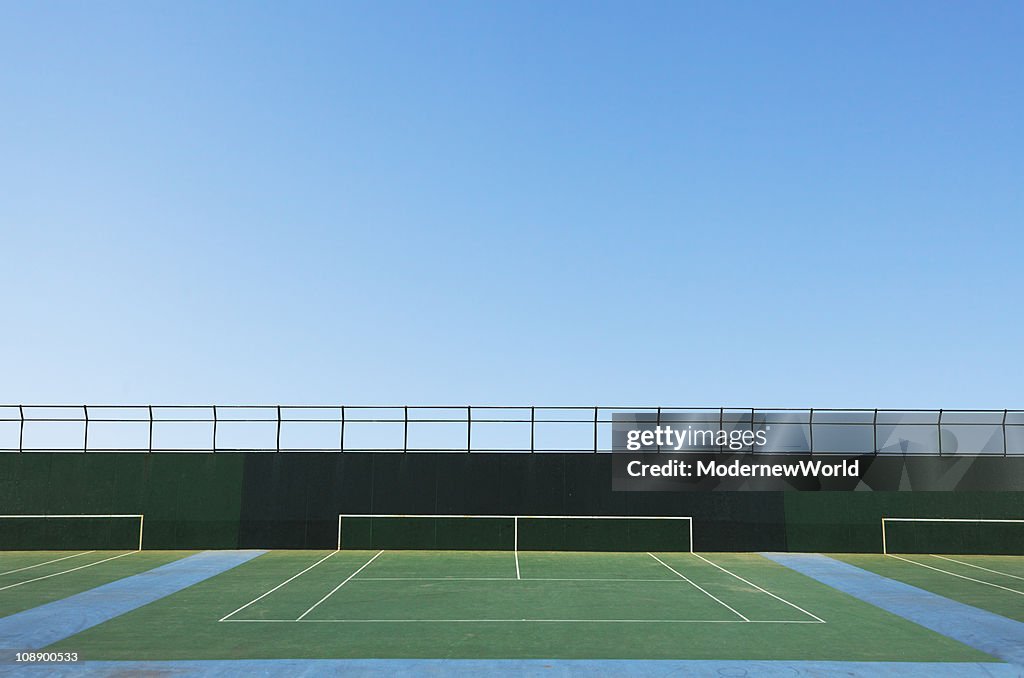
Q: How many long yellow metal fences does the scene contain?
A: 0